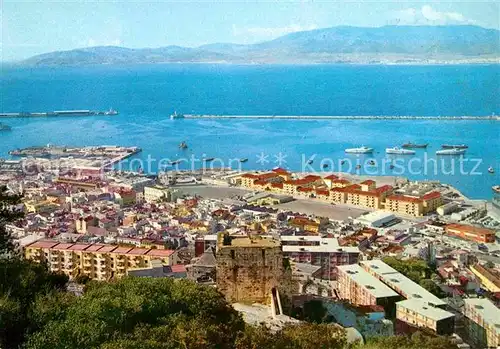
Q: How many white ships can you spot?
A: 3